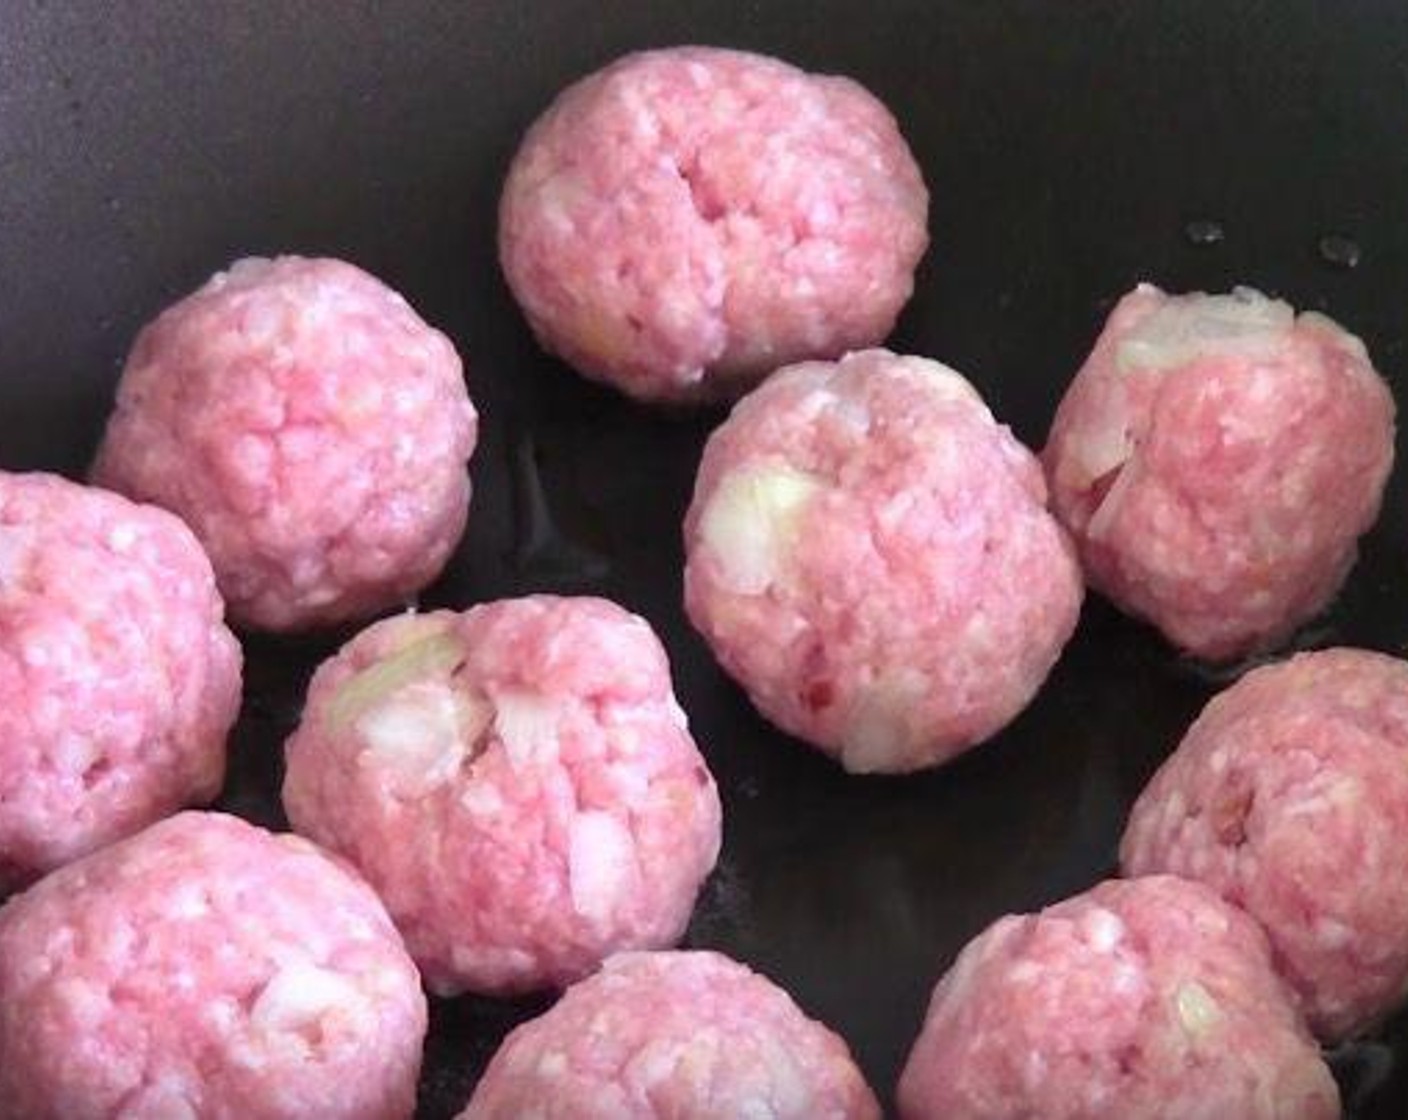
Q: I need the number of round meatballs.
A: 10